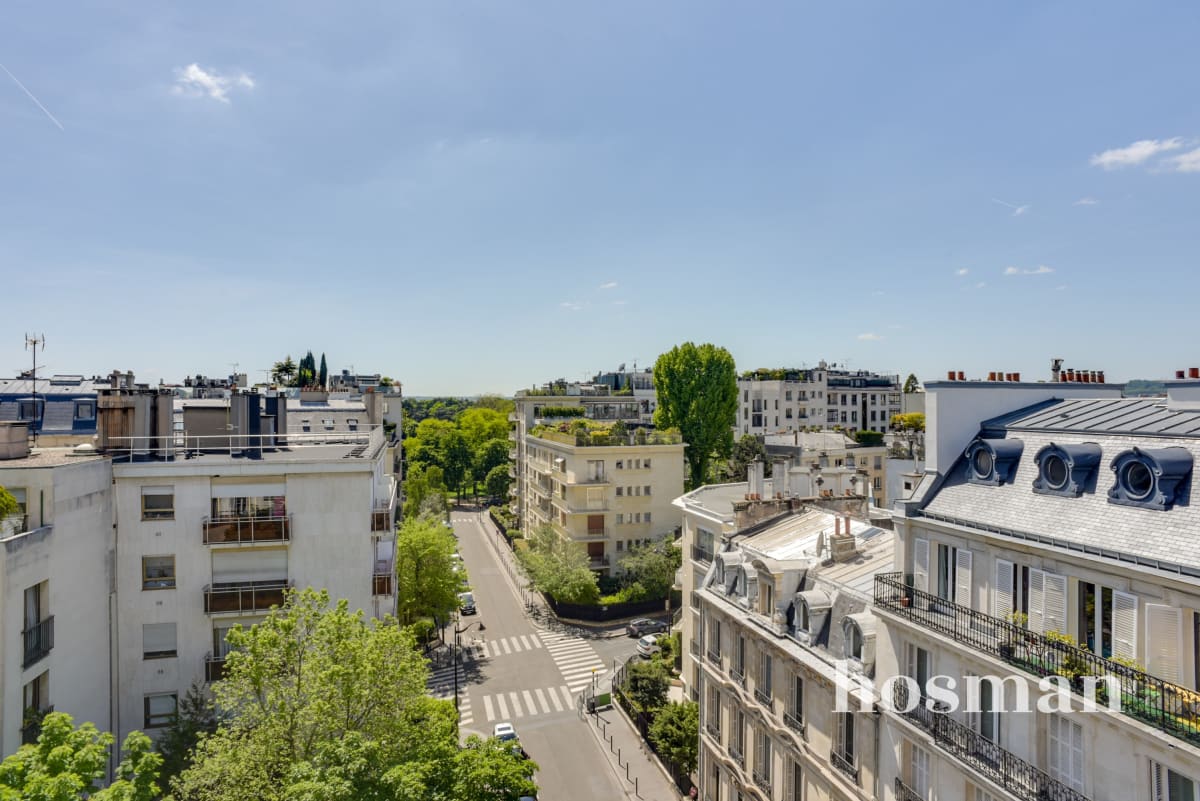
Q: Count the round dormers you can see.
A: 3